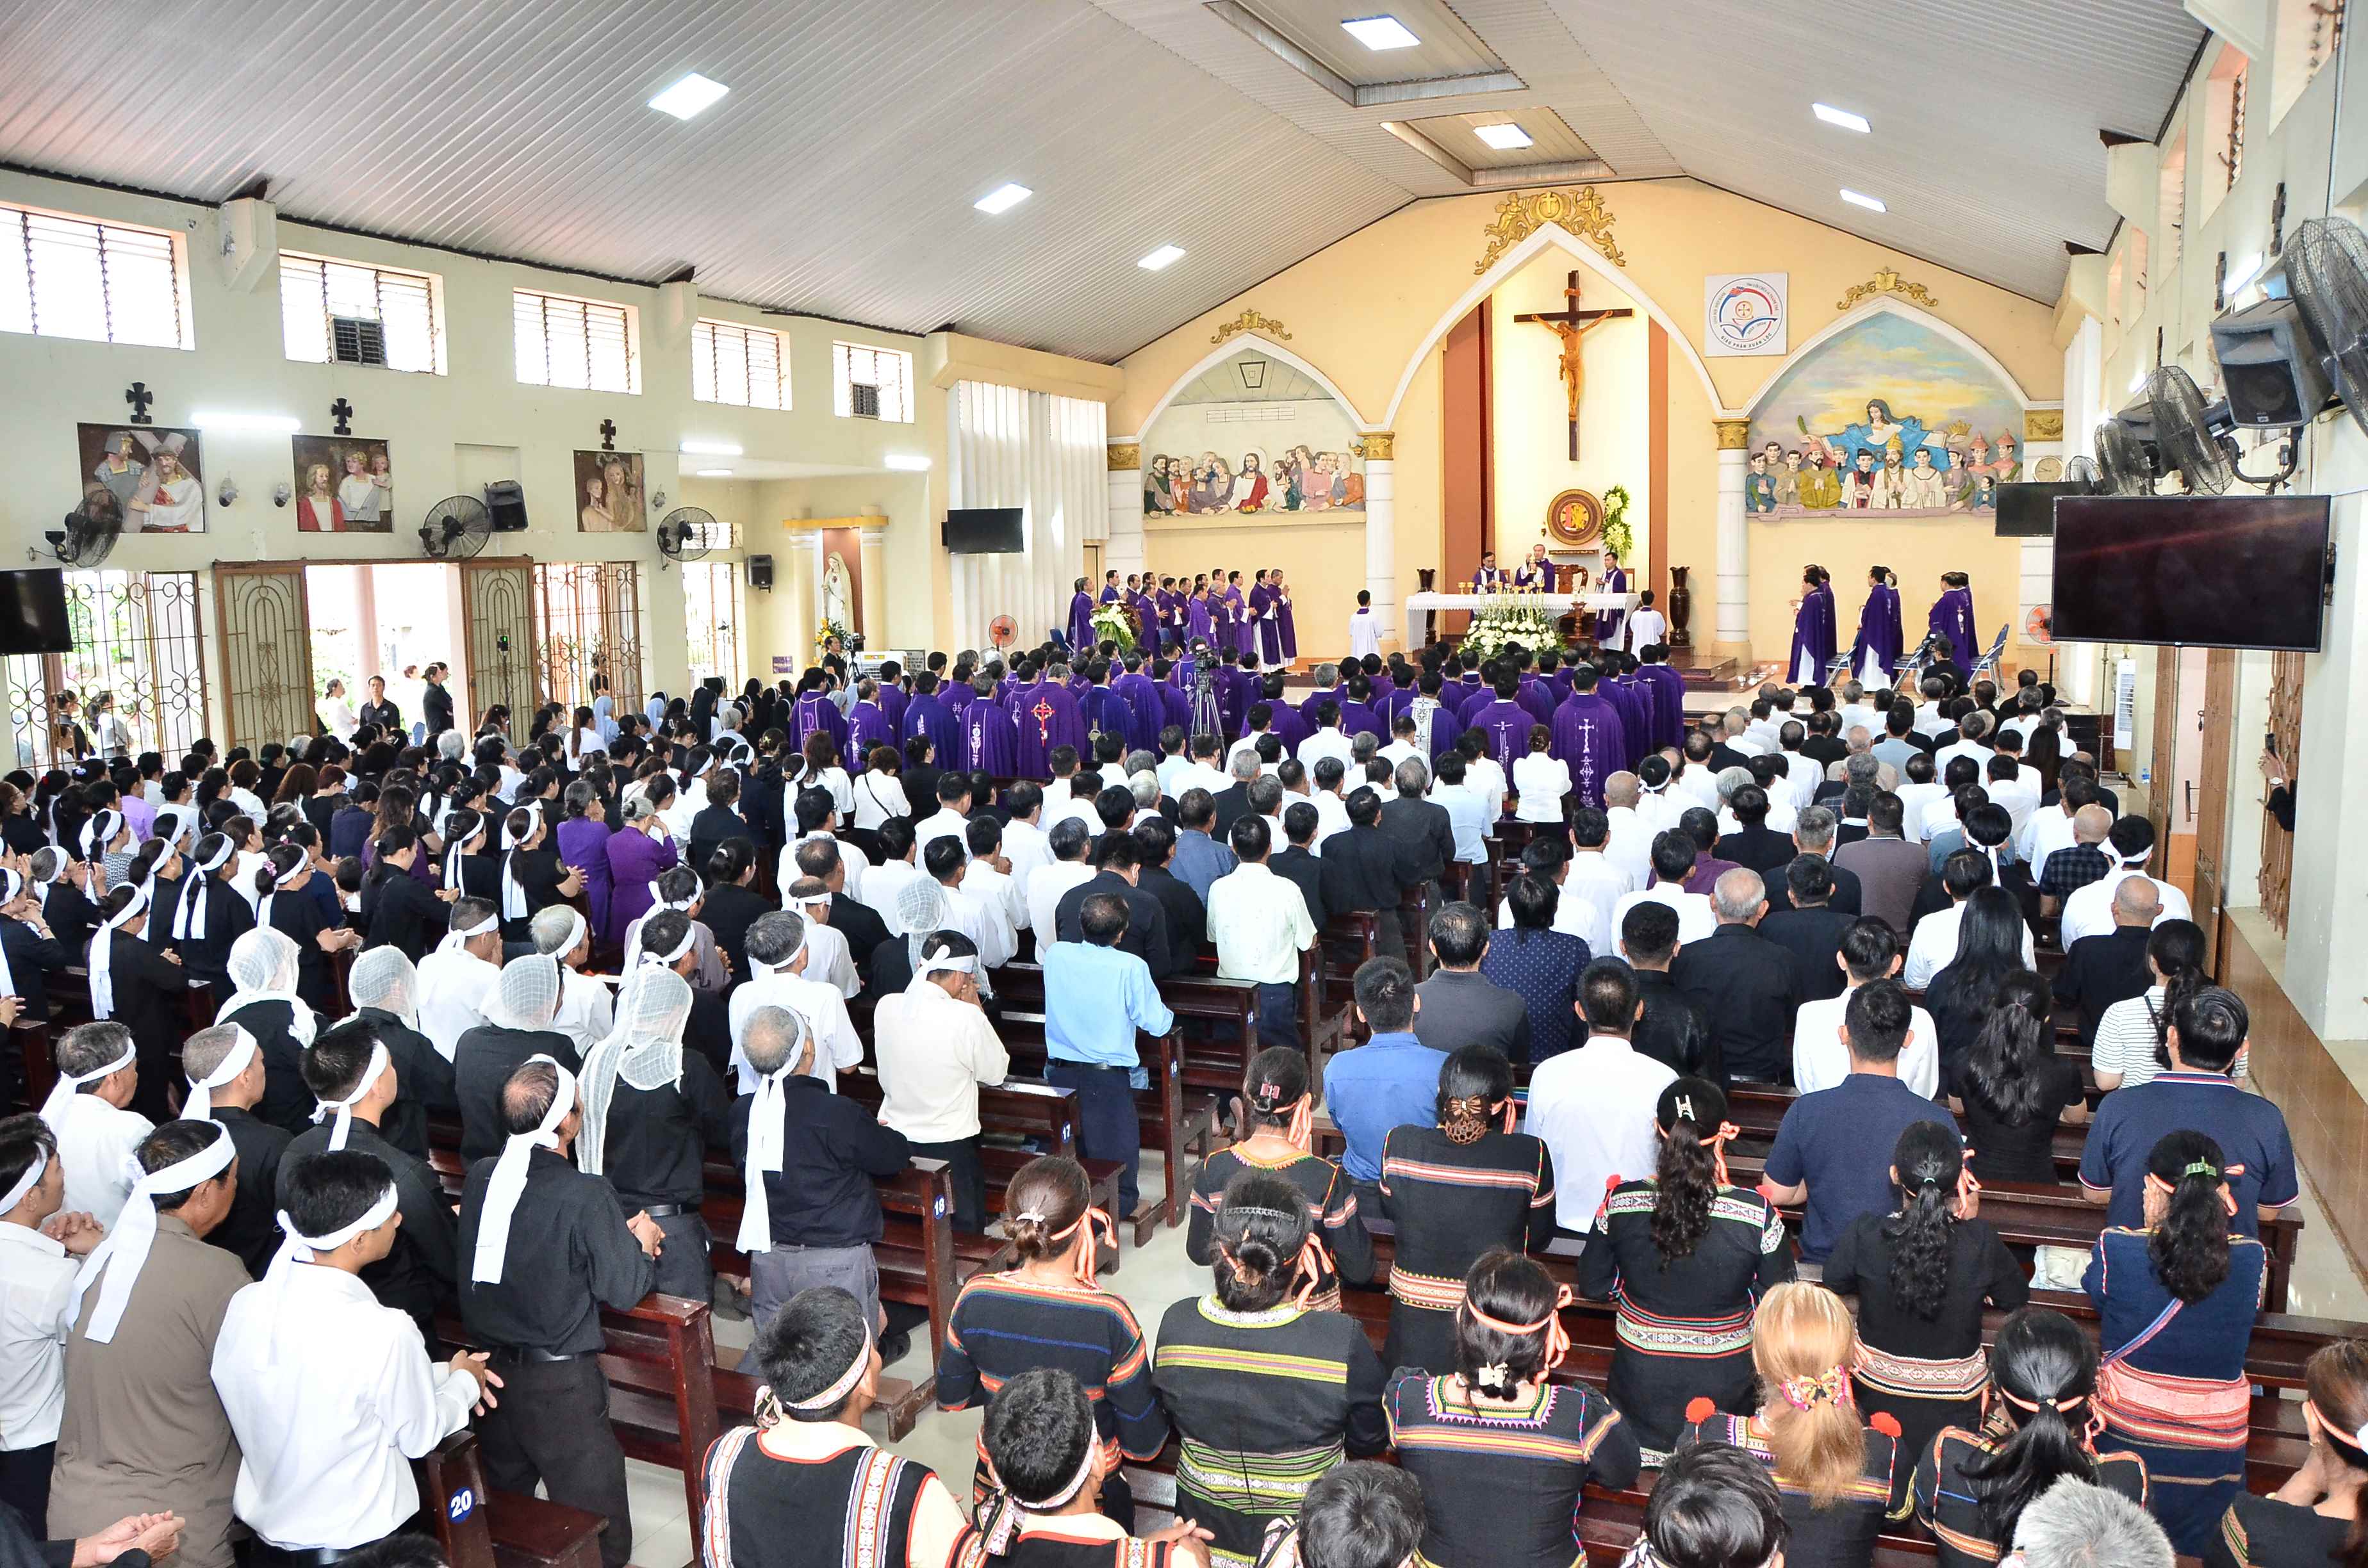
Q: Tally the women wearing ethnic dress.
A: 11